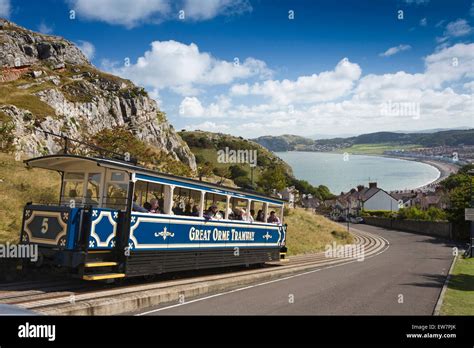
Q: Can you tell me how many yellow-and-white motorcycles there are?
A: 0